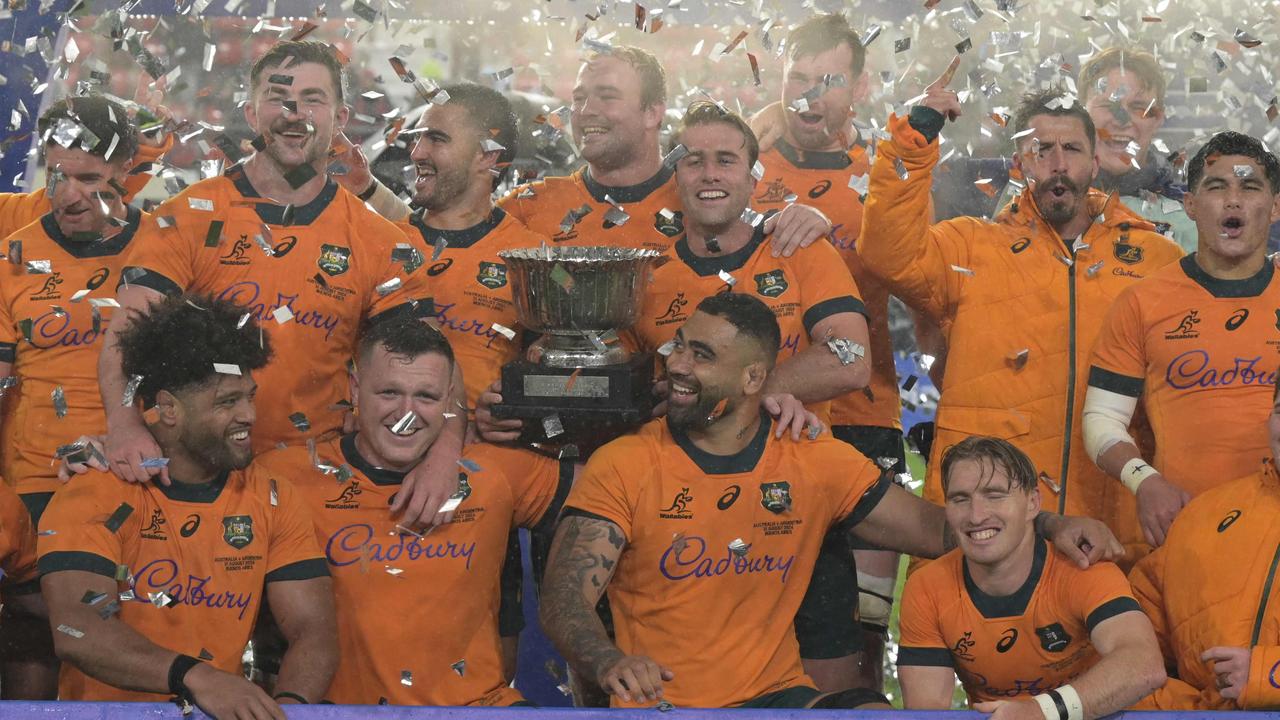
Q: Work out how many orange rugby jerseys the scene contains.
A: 11